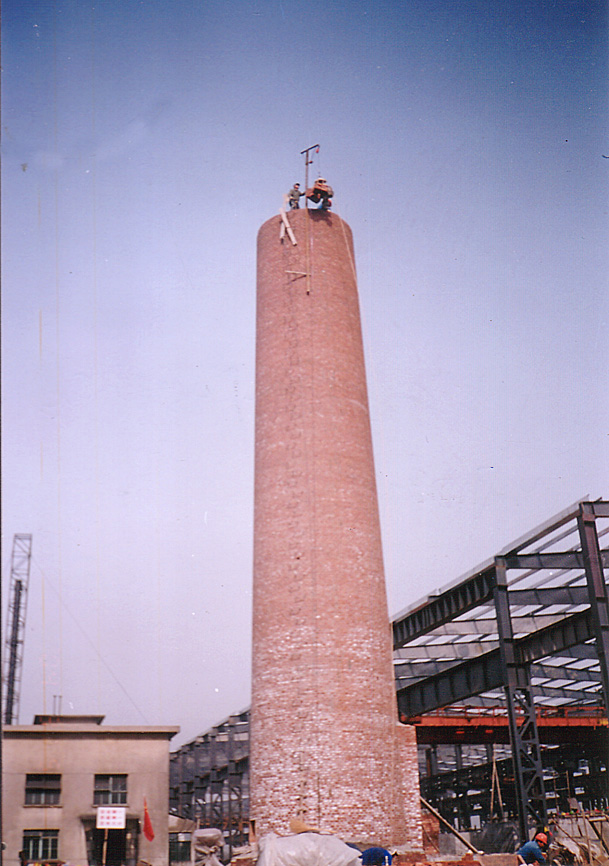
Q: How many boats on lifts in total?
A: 0